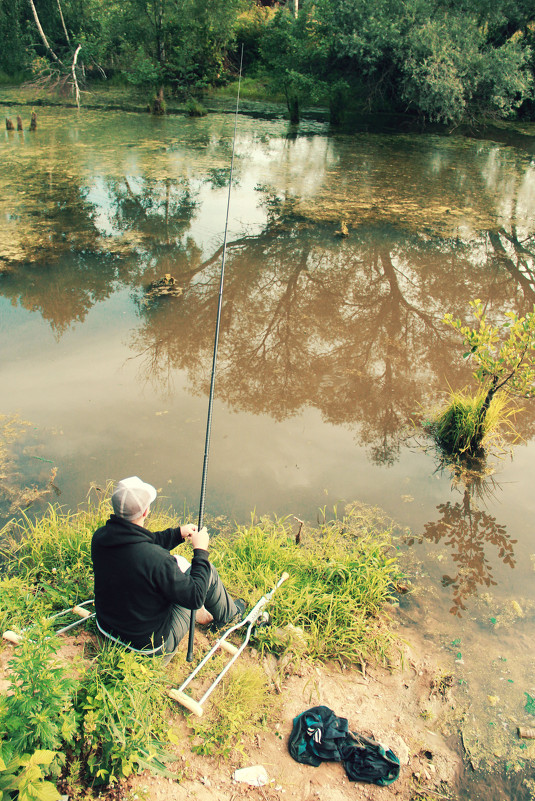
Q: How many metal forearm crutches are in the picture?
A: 2